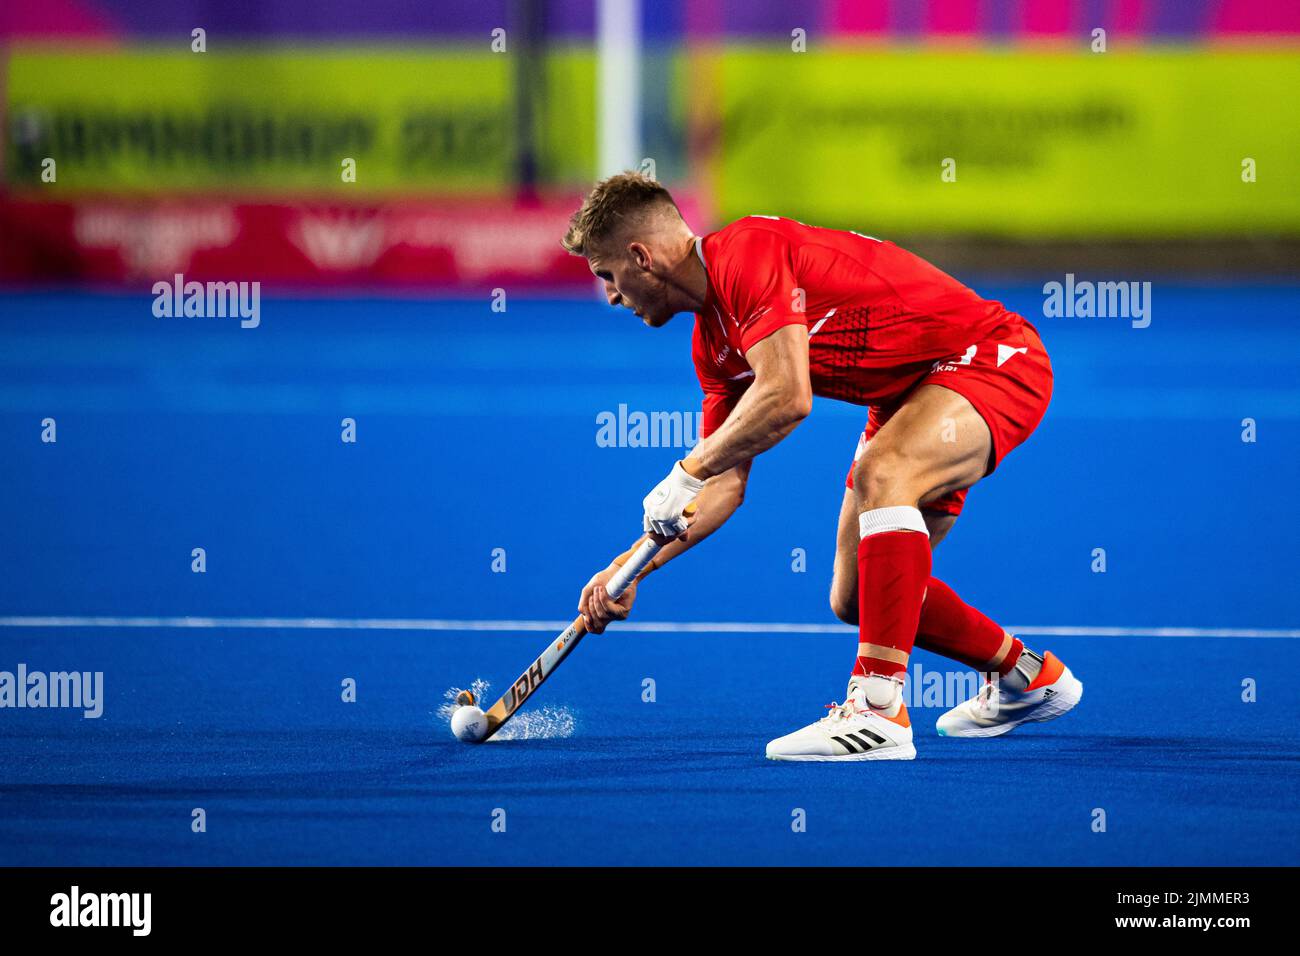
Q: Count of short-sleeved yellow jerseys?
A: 0